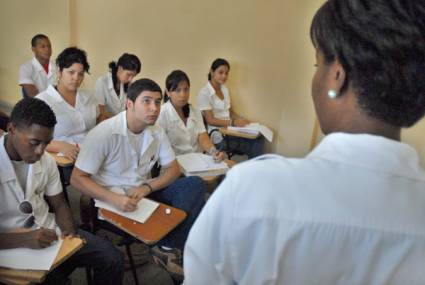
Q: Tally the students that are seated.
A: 7